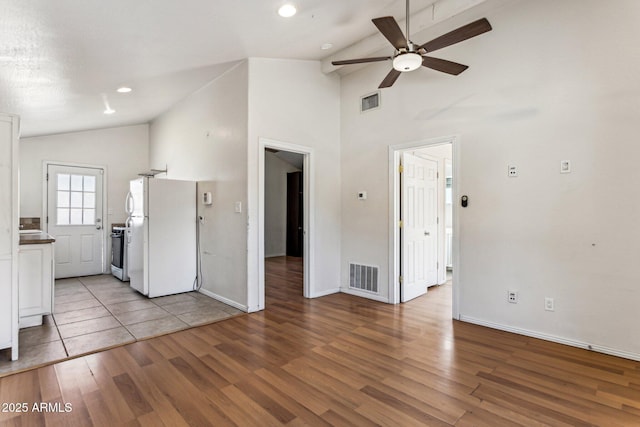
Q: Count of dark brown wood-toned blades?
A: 5